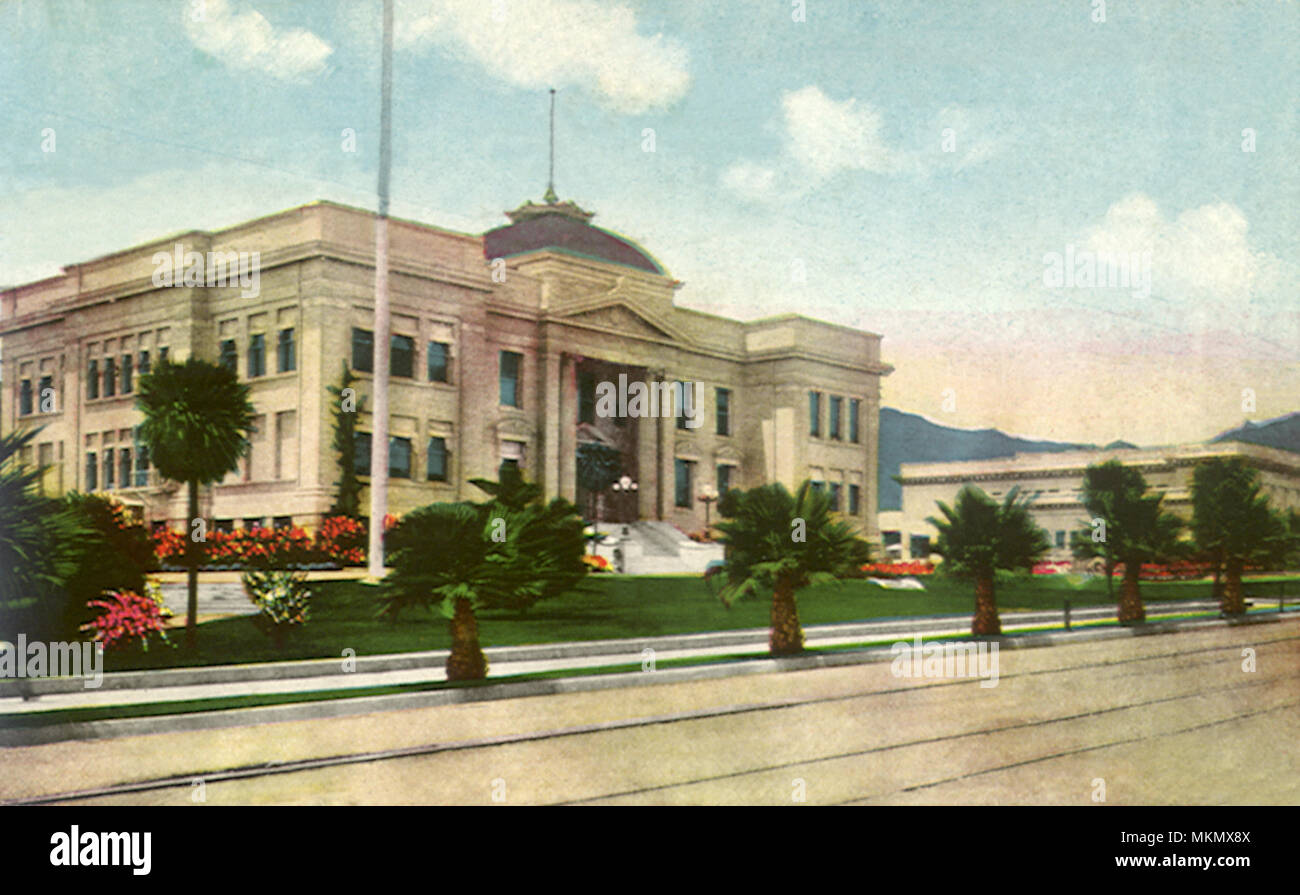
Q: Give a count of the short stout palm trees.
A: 5